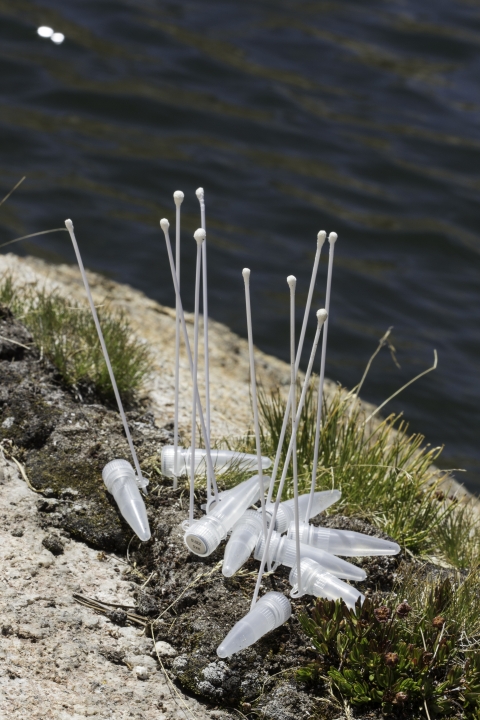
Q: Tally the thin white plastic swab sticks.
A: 10